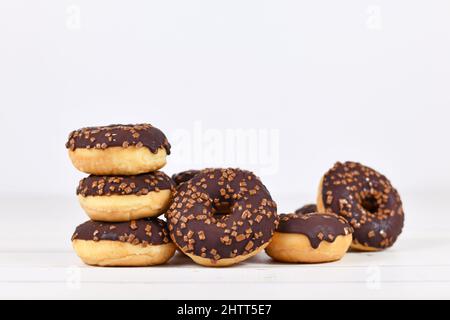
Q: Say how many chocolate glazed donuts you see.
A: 8